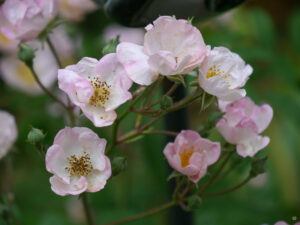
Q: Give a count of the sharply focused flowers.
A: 6